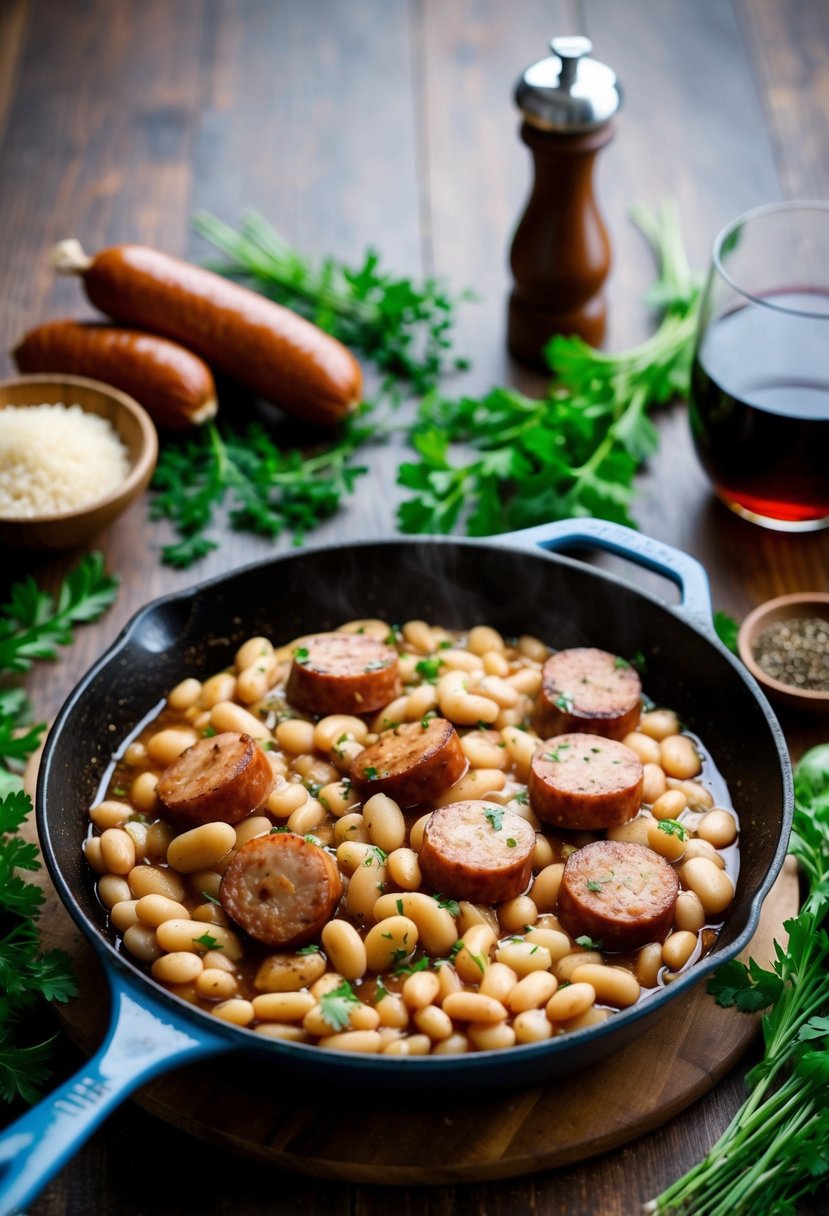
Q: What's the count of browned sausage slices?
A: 8